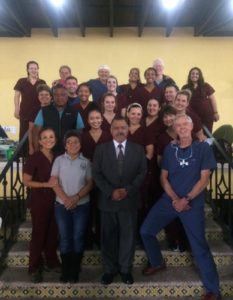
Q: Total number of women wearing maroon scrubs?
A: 14